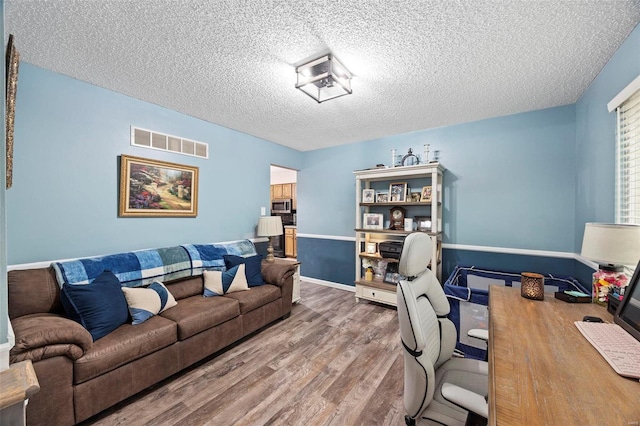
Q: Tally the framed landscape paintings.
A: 1